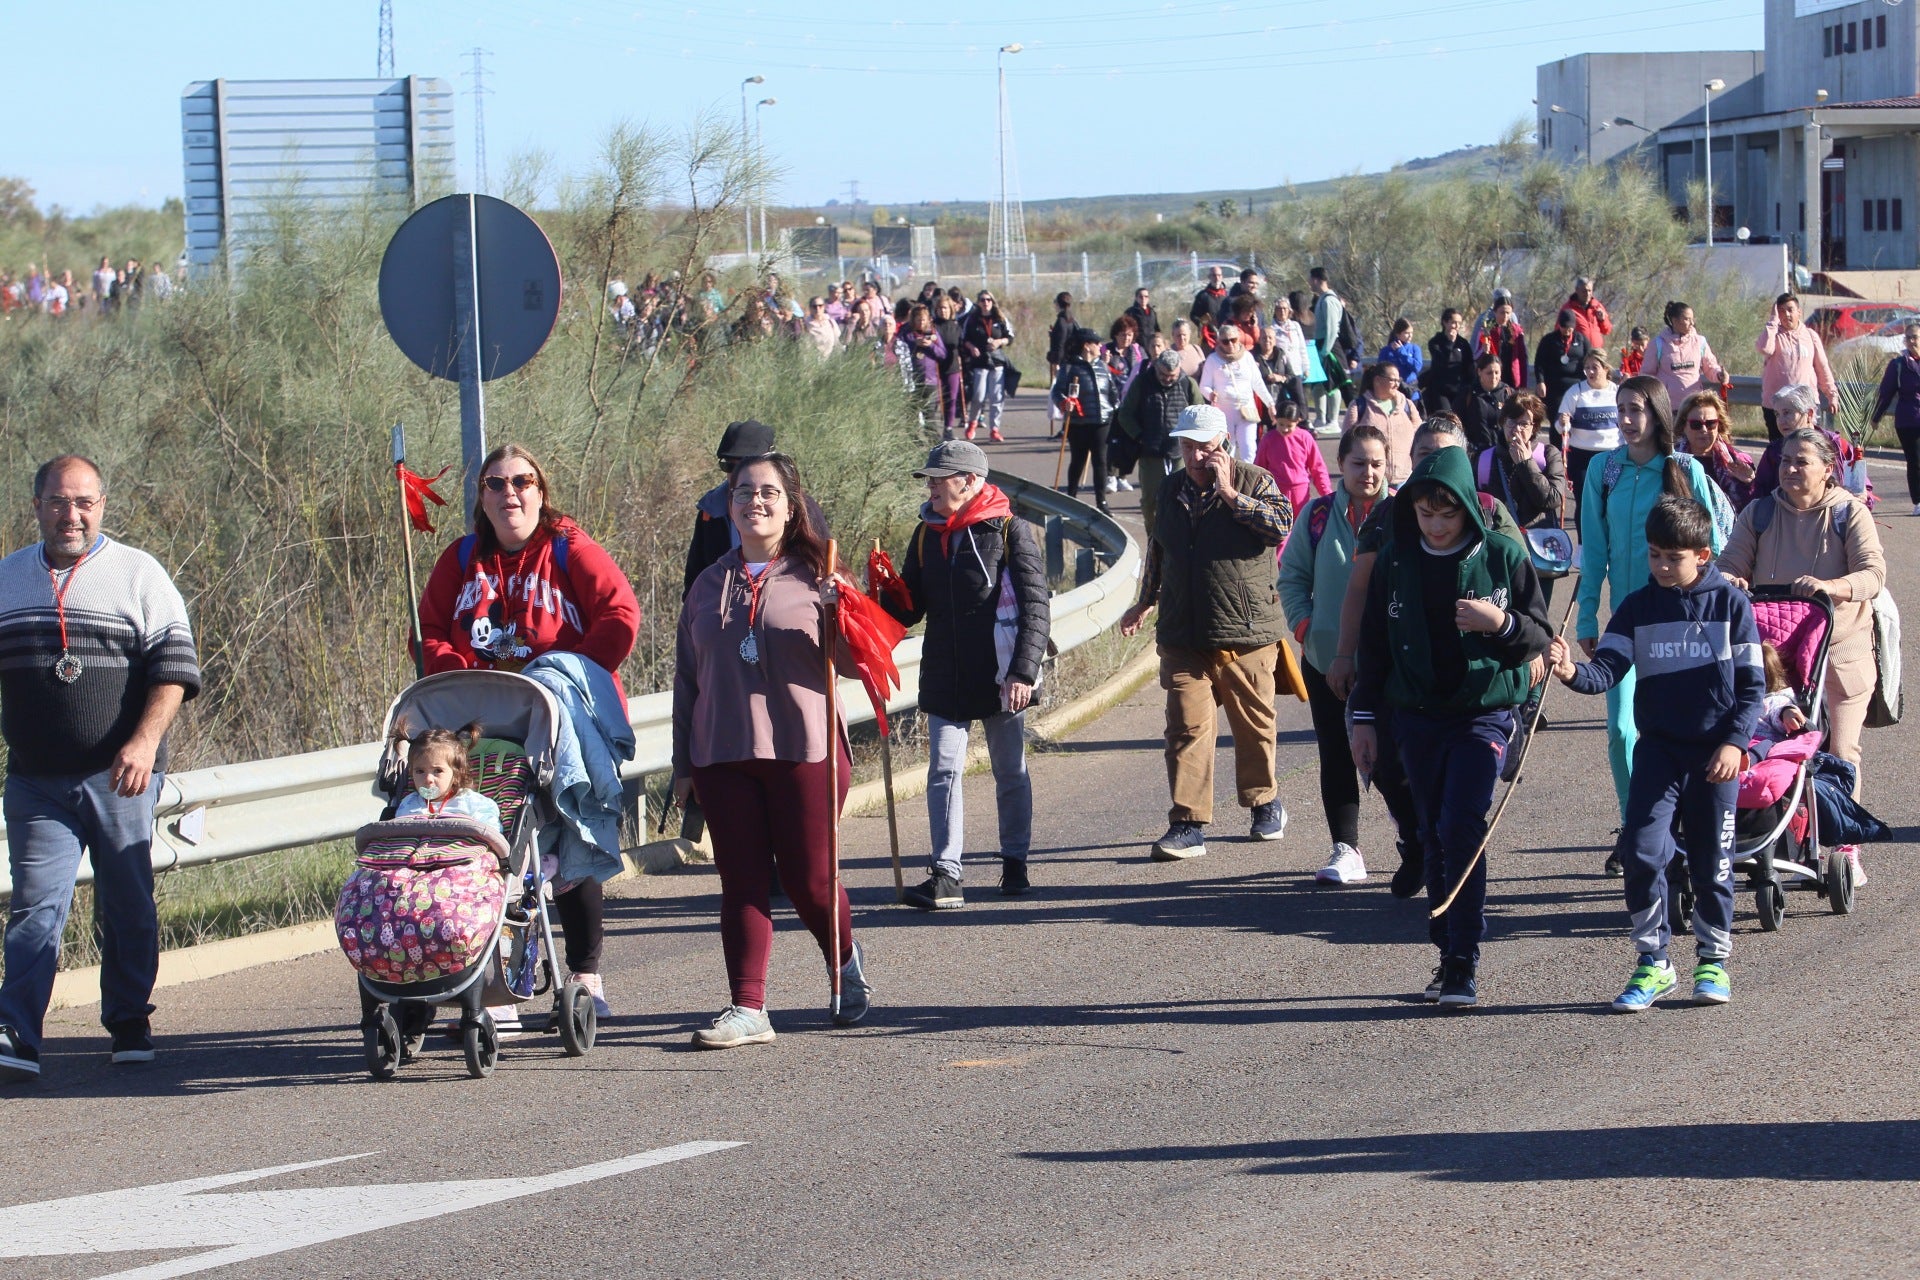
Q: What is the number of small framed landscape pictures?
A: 0